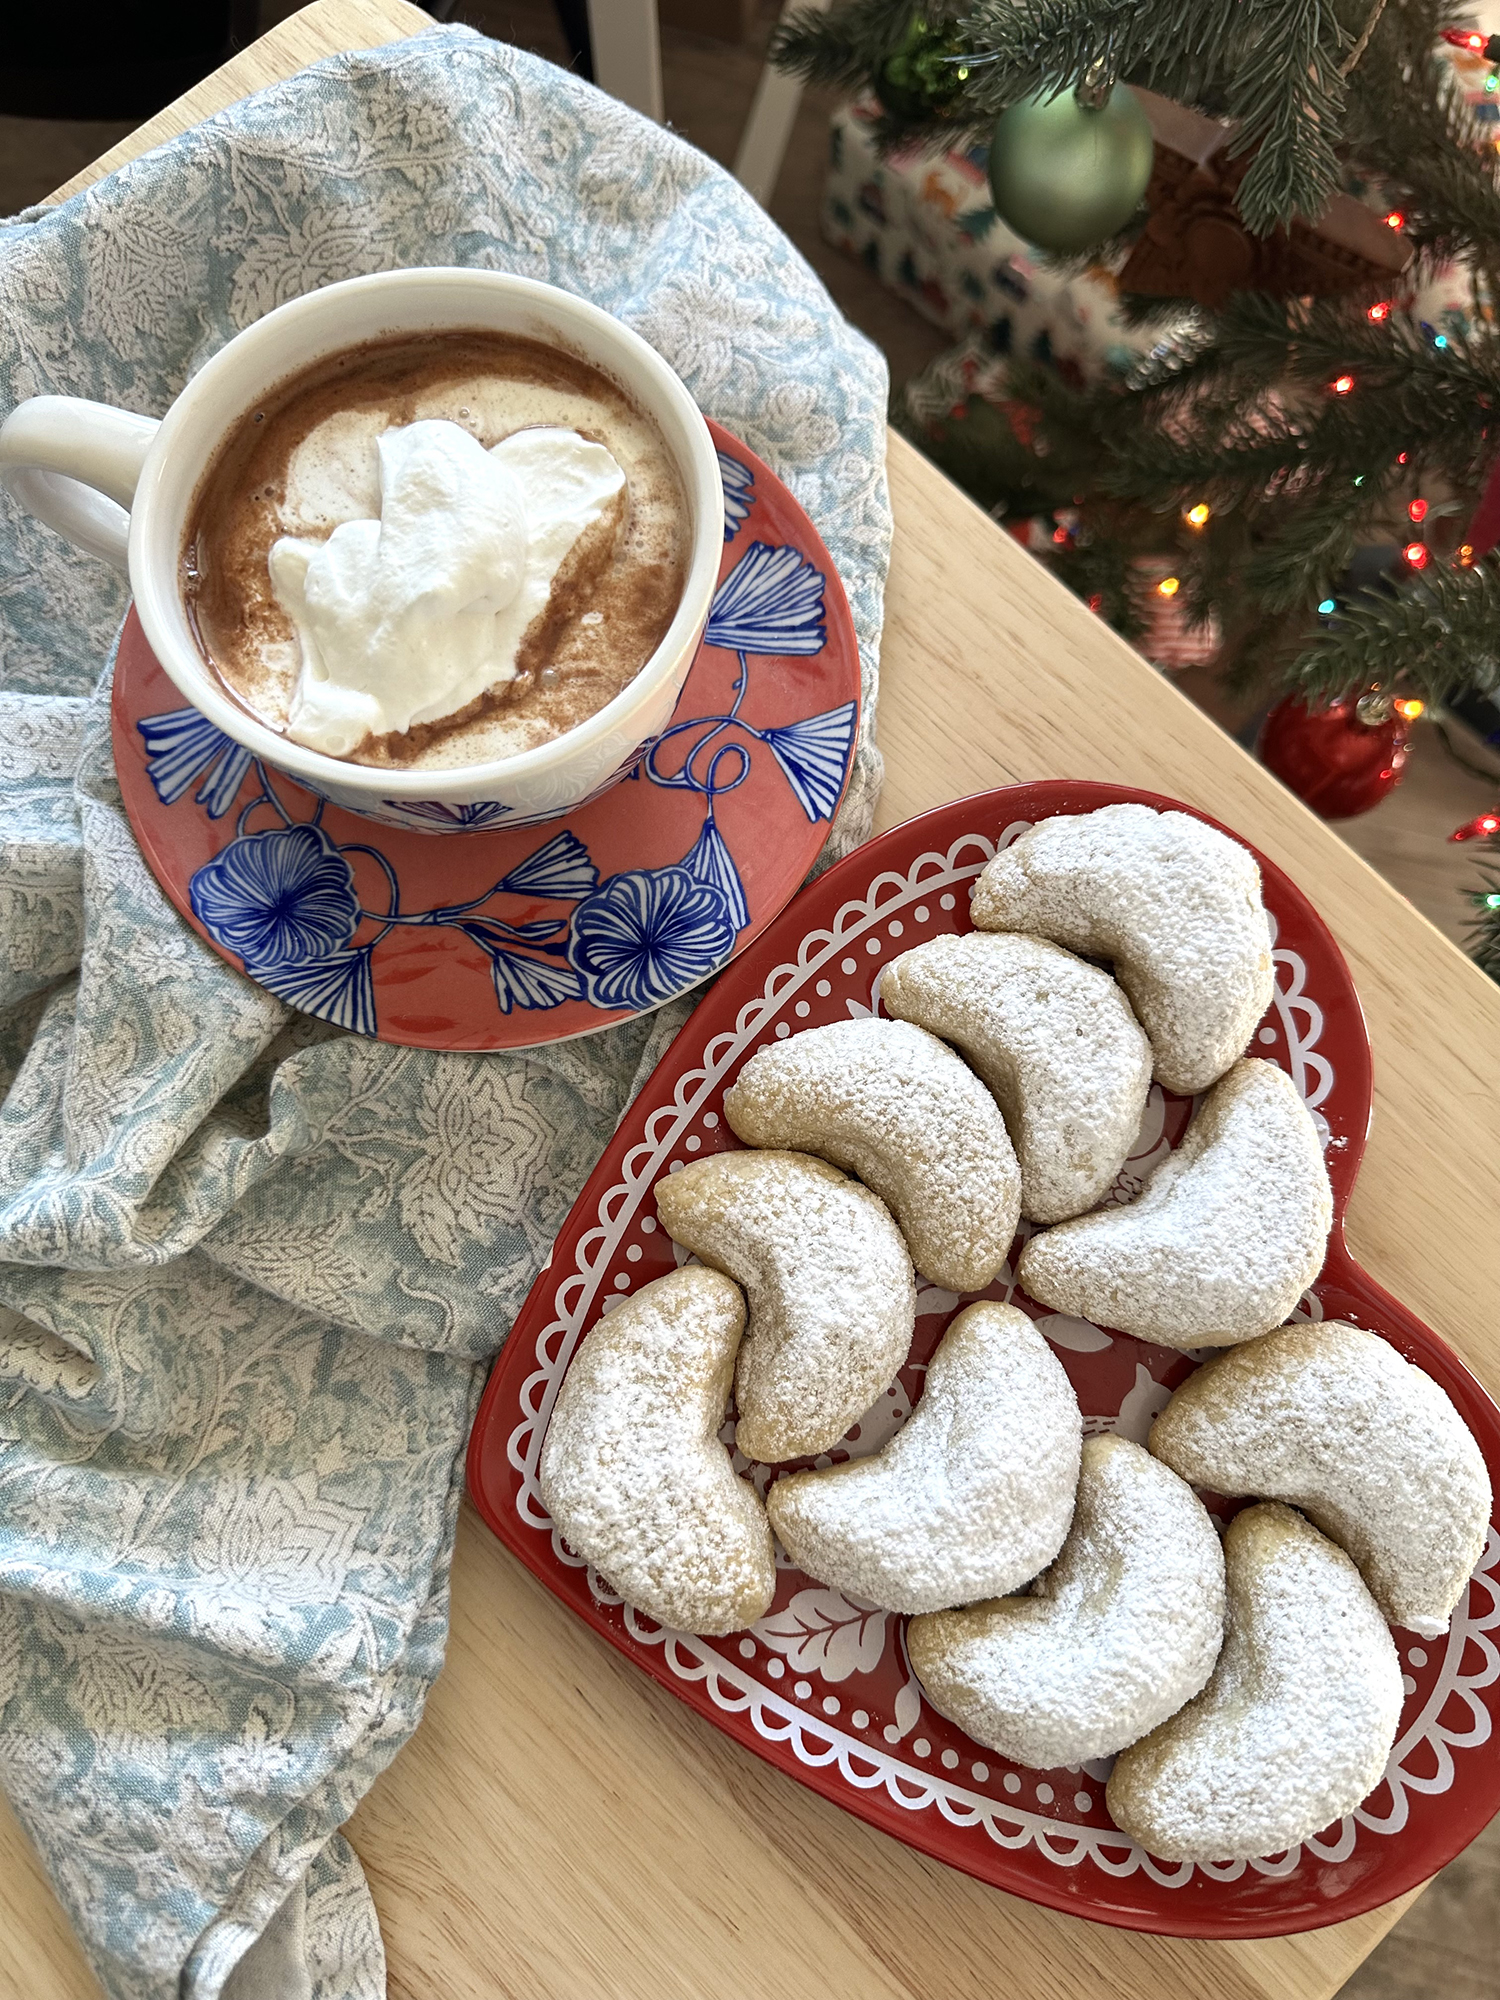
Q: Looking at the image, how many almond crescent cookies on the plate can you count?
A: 10